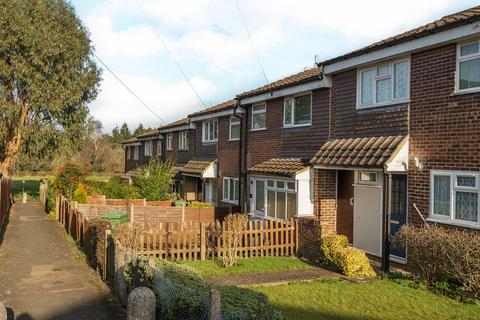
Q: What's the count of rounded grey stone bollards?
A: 2